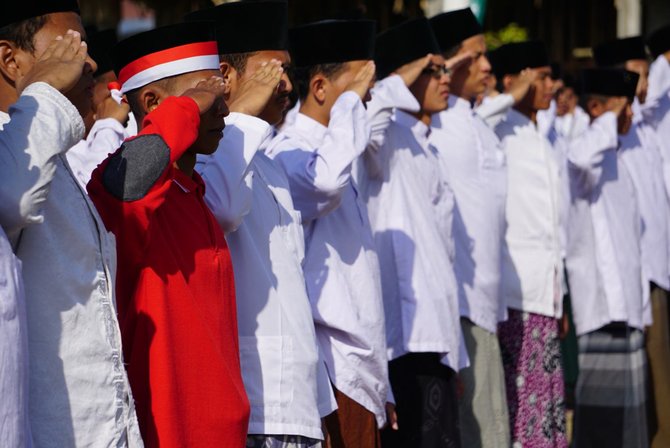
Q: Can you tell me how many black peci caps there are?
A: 11